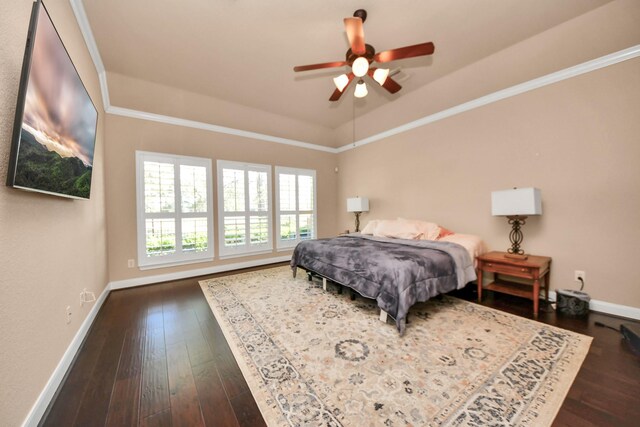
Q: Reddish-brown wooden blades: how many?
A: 5